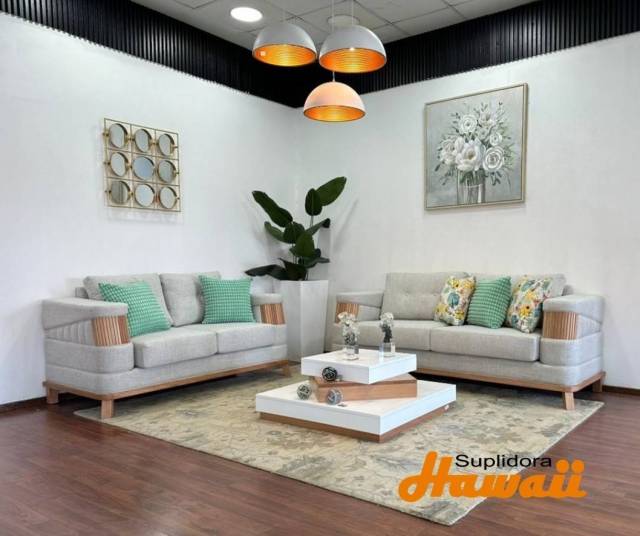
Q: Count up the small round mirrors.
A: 9